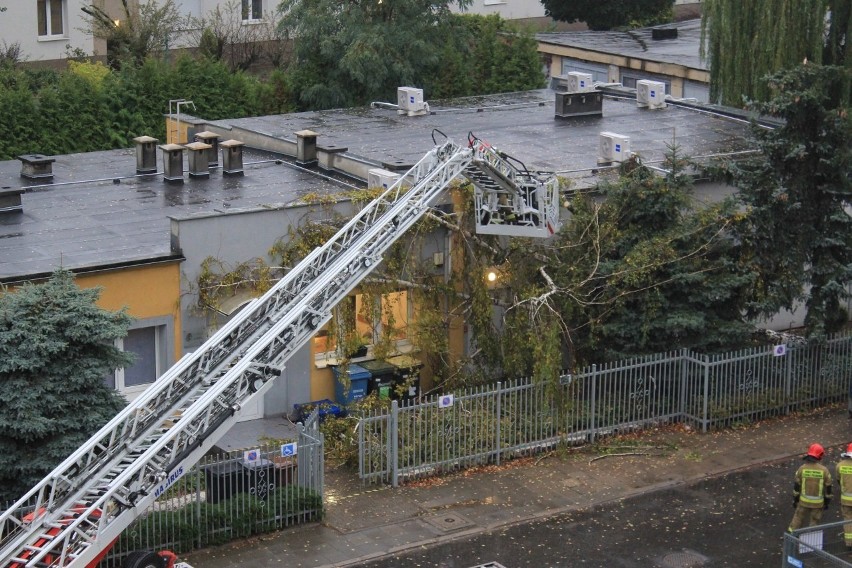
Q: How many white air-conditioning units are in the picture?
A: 5